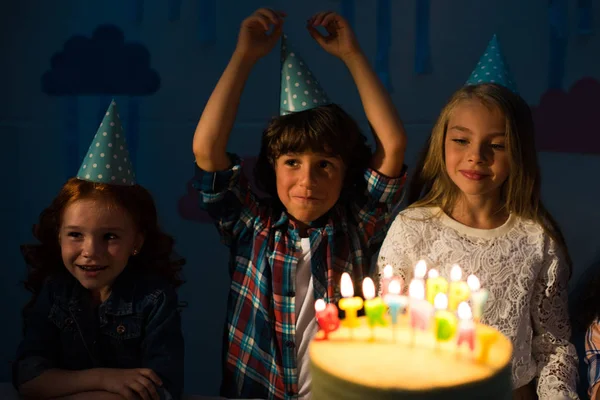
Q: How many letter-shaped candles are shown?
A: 13